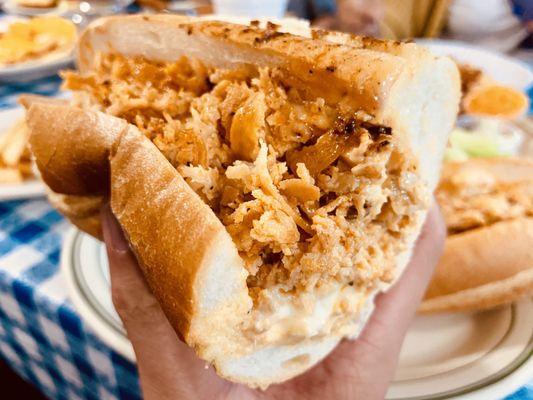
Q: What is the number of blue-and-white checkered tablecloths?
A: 1